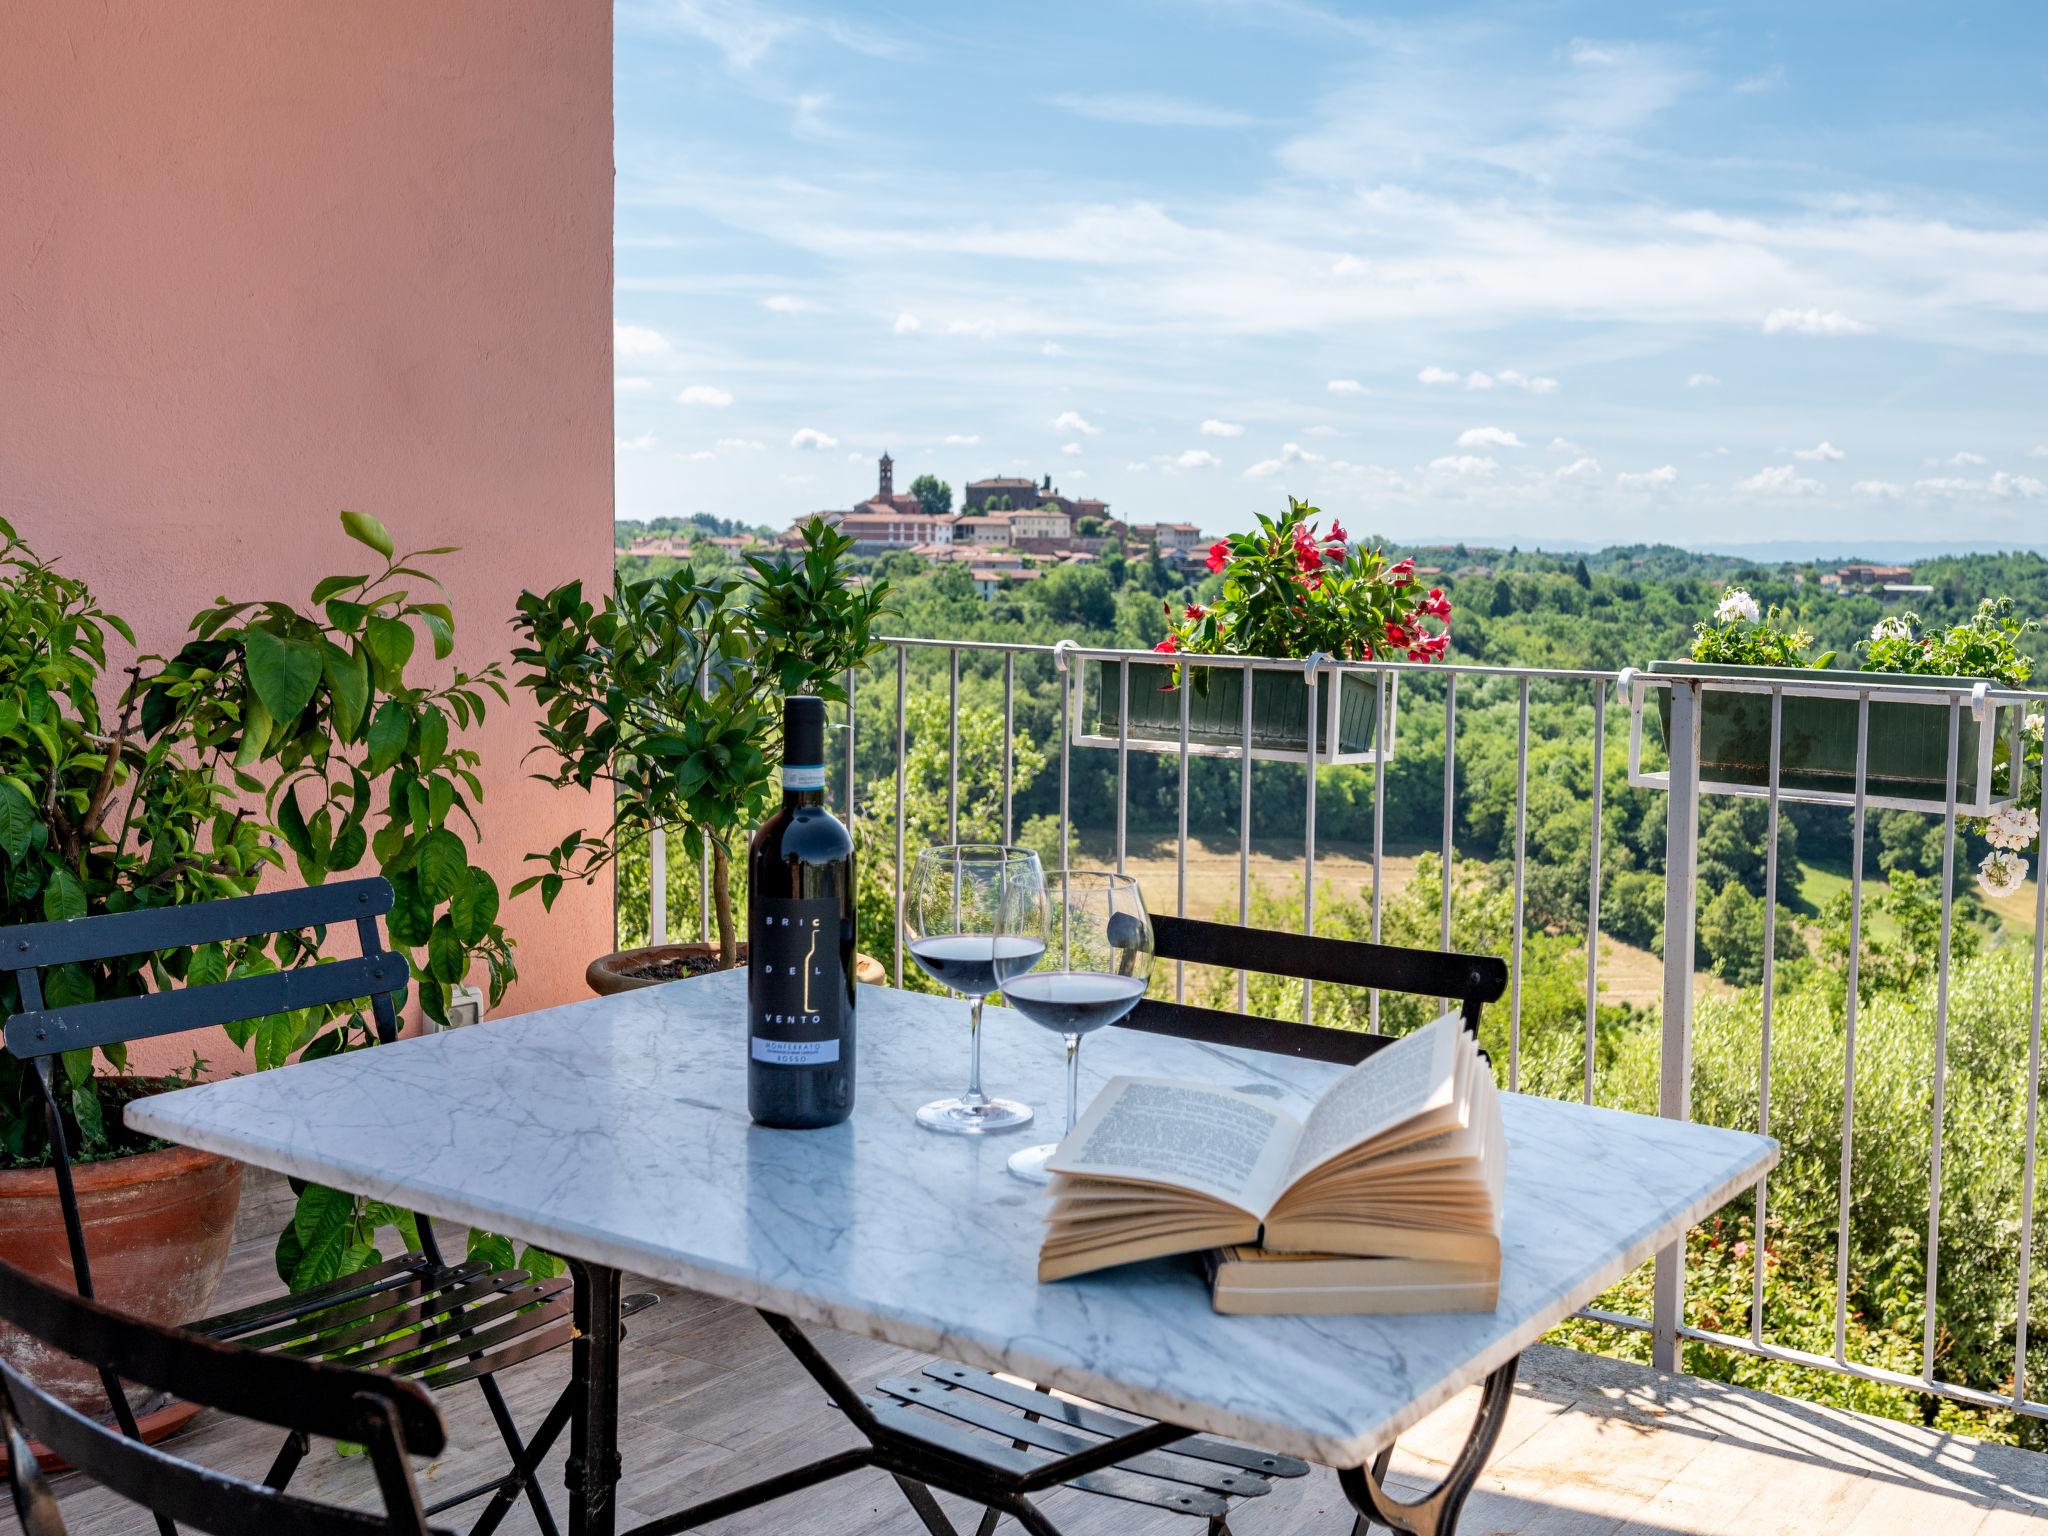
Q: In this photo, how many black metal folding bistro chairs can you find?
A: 3